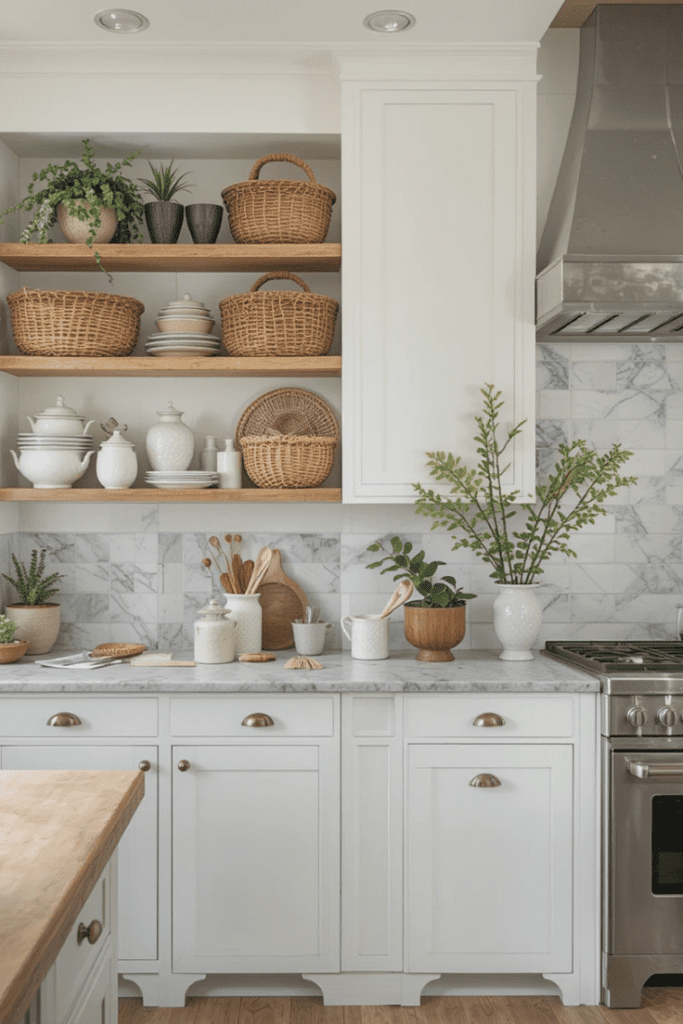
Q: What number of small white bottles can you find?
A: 2